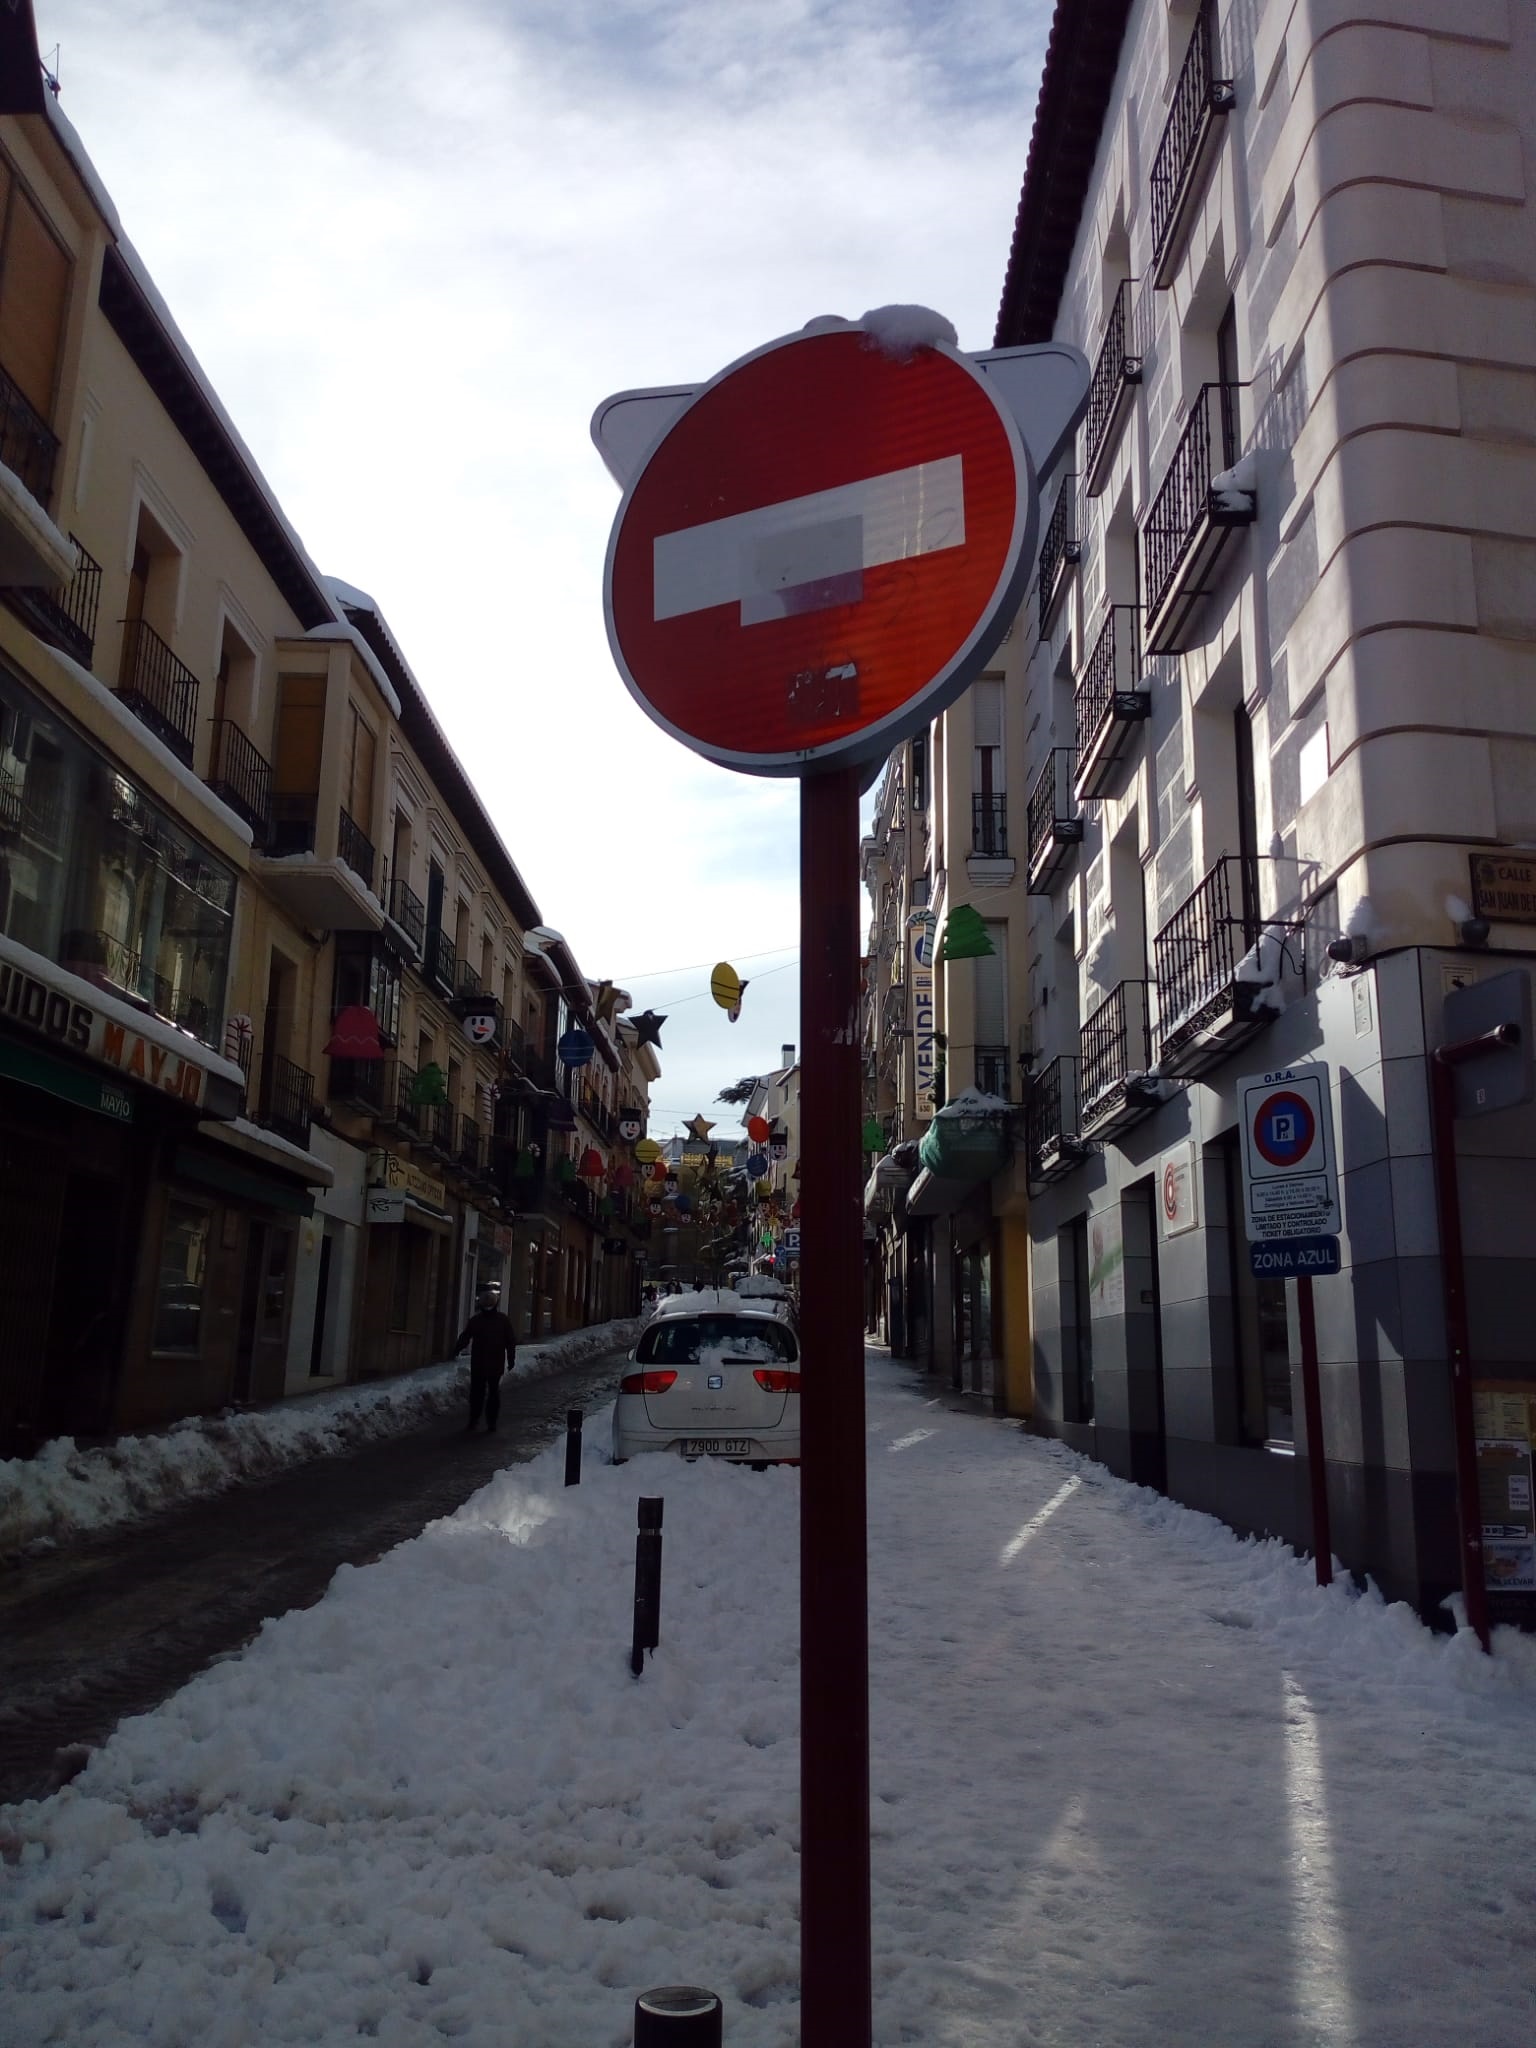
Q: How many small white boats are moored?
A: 0